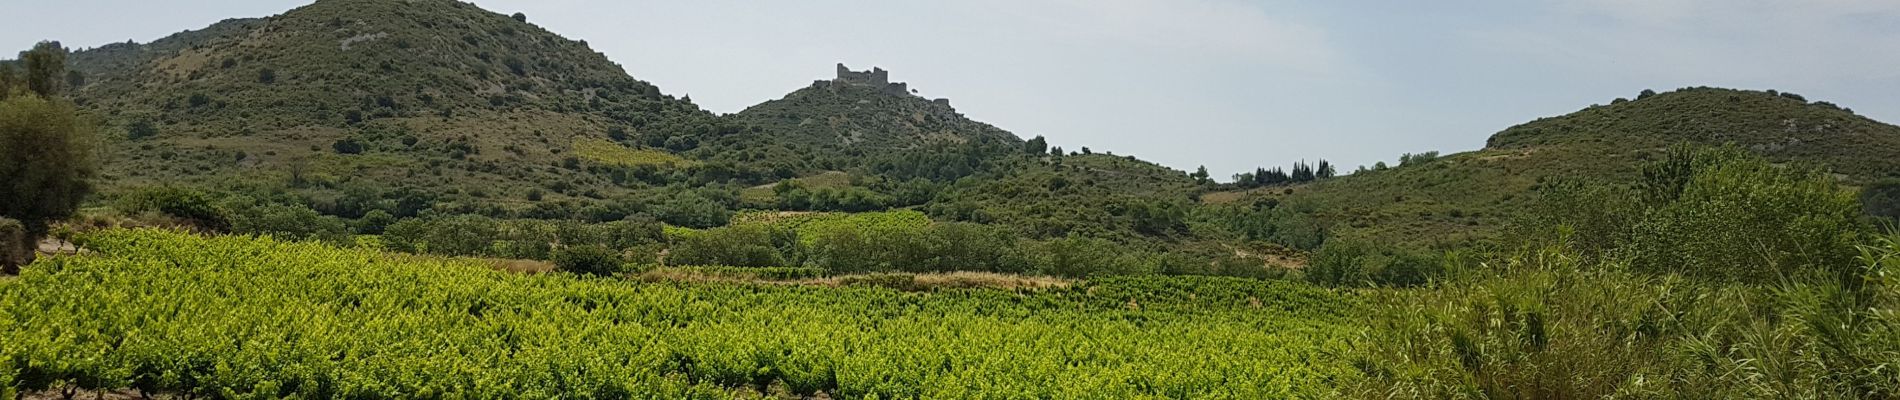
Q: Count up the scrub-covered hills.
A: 3